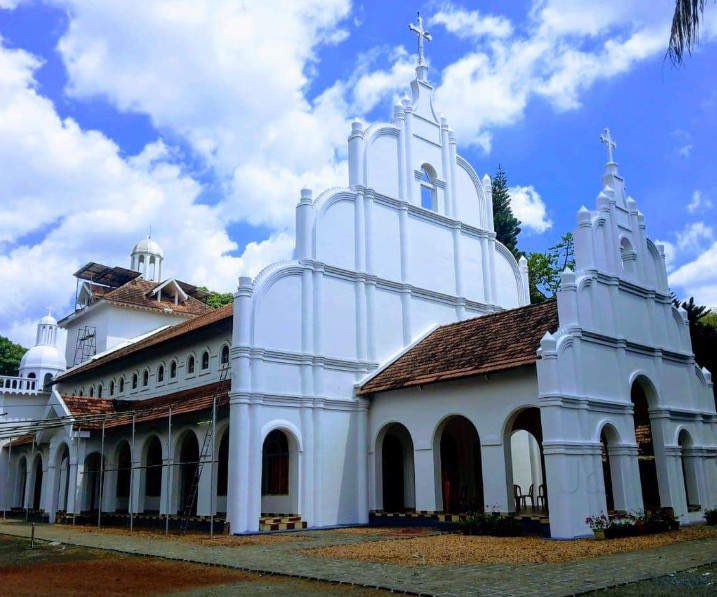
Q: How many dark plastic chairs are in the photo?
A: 3